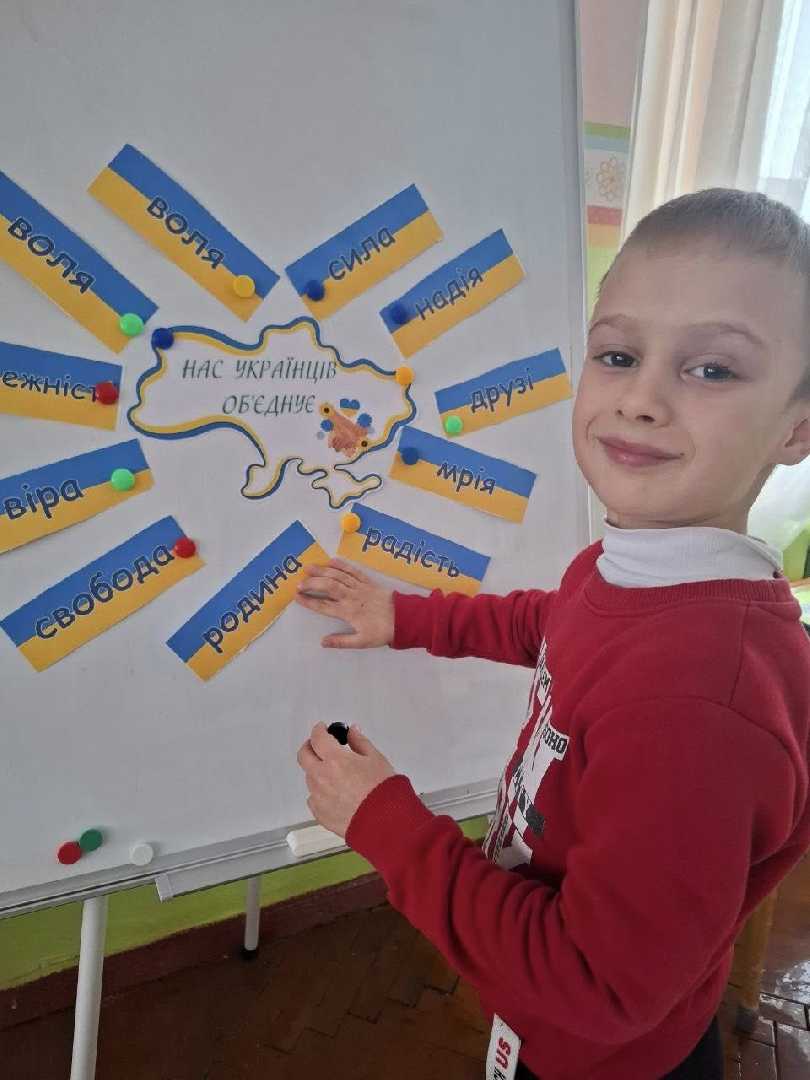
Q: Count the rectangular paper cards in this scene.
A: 11